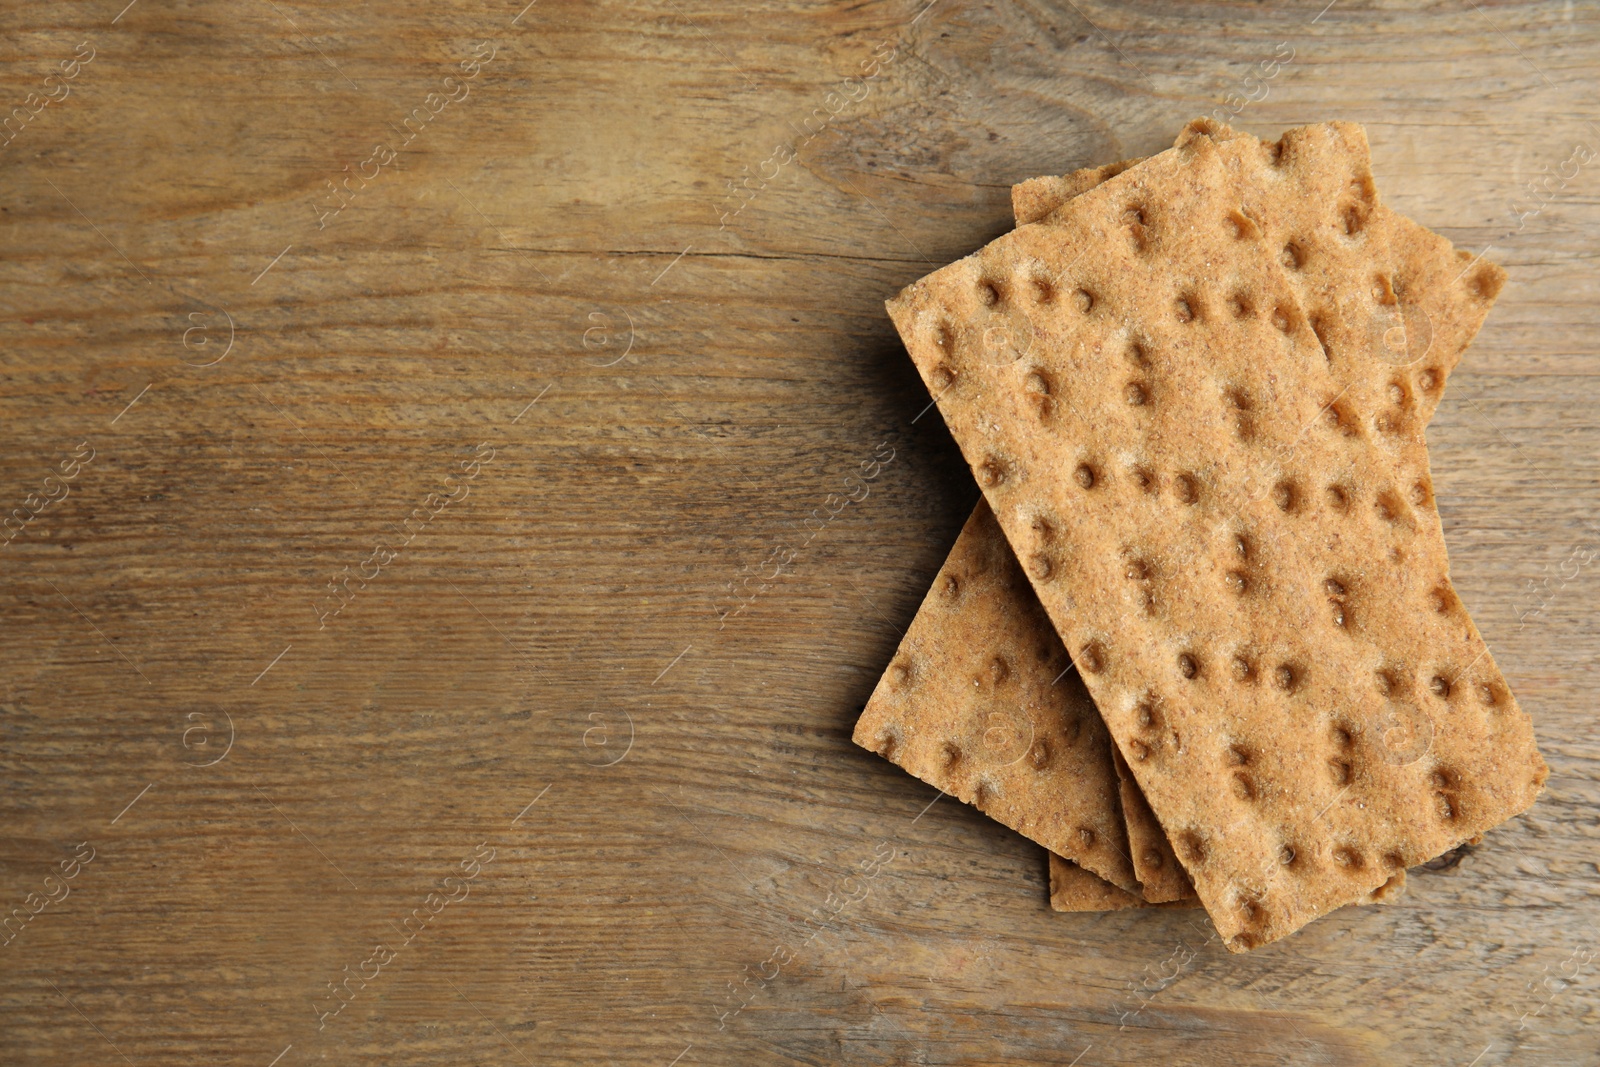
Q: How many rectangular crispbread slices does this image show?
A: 4